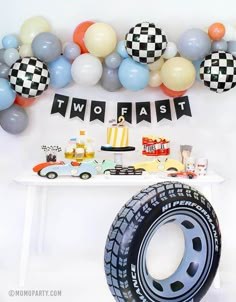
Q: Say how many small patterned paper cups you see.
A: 2